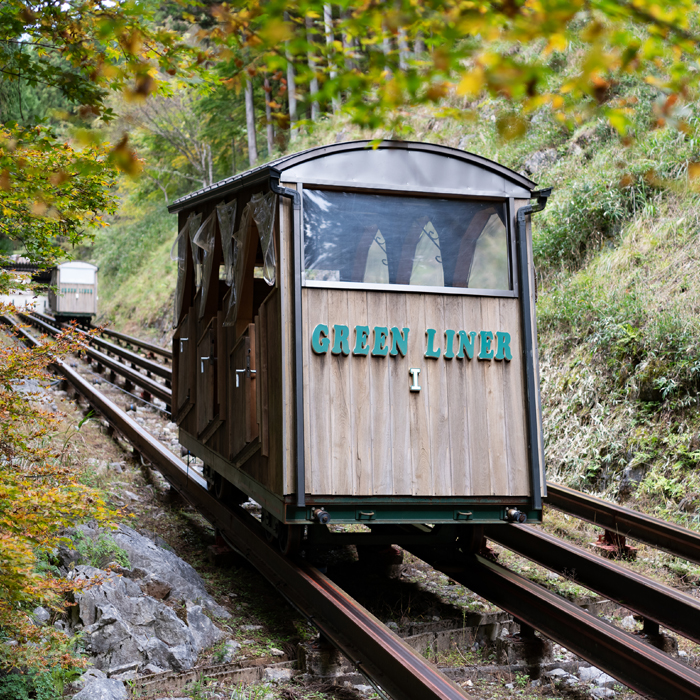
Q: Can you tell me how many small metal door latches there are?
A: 3